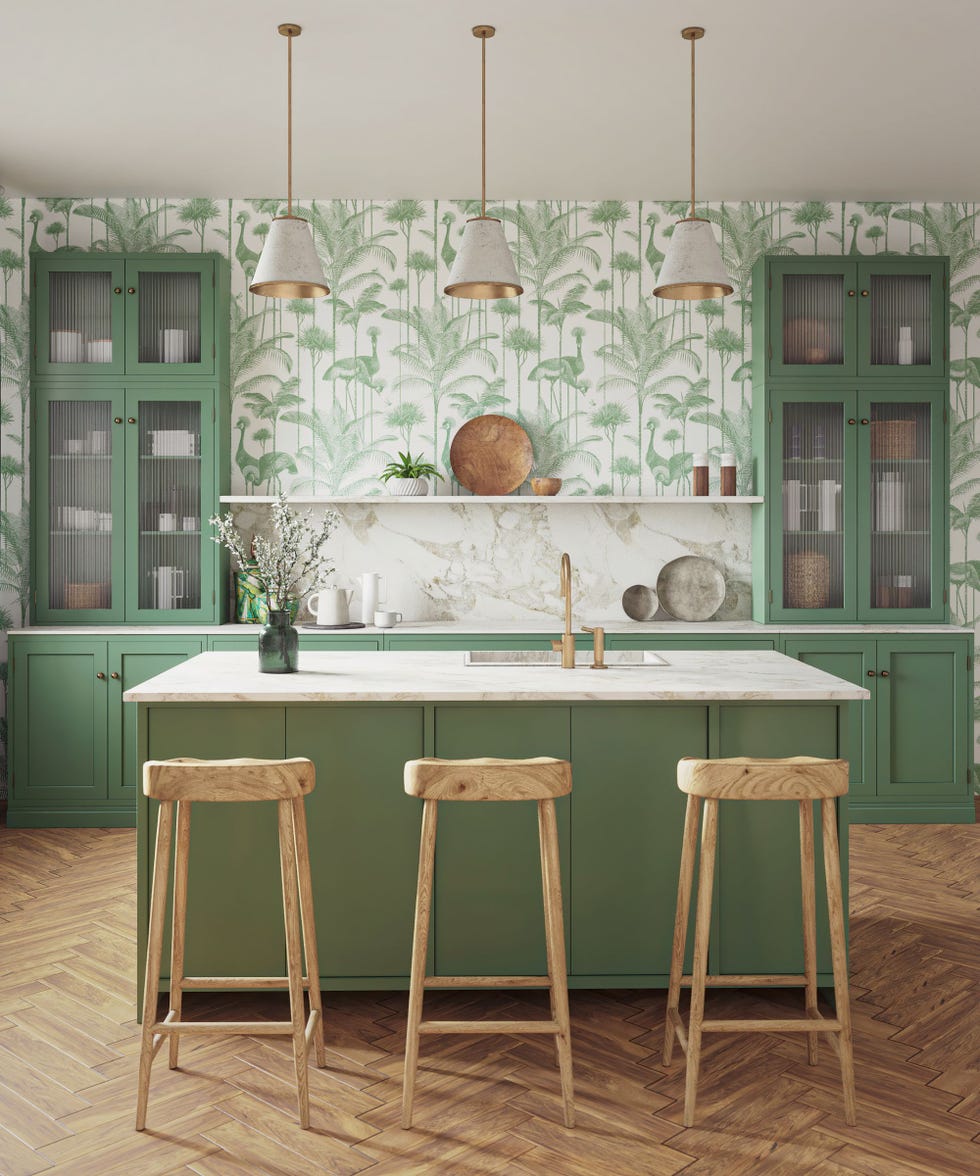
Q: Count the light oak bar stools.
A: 3